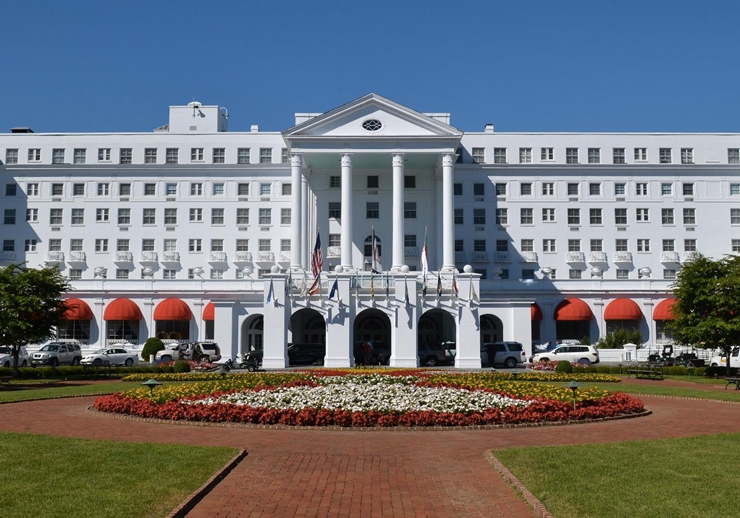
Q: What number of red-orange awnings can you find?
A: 8